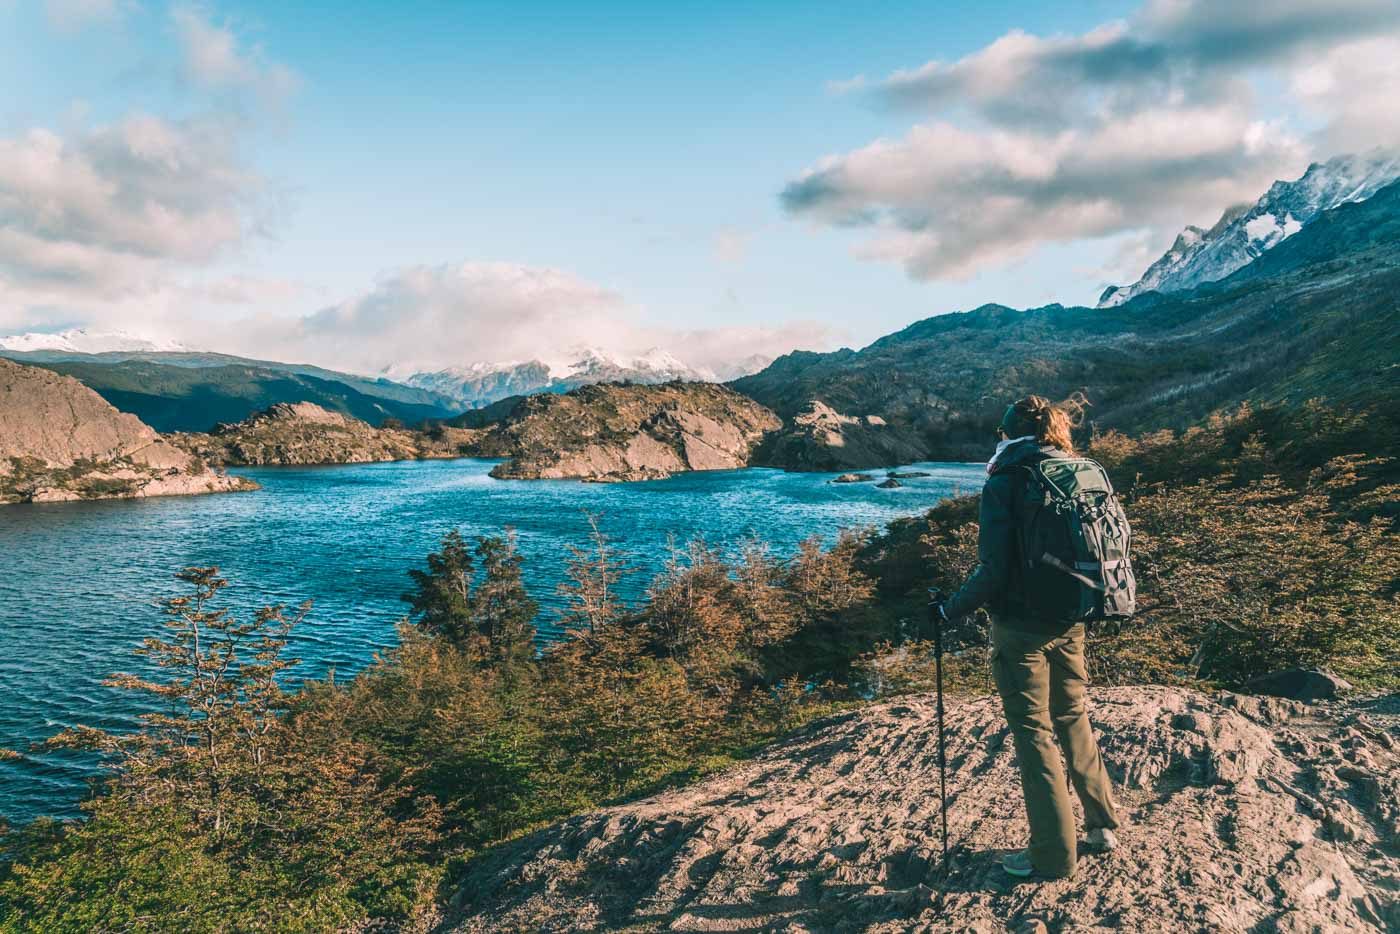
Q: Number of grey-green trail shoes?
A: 2